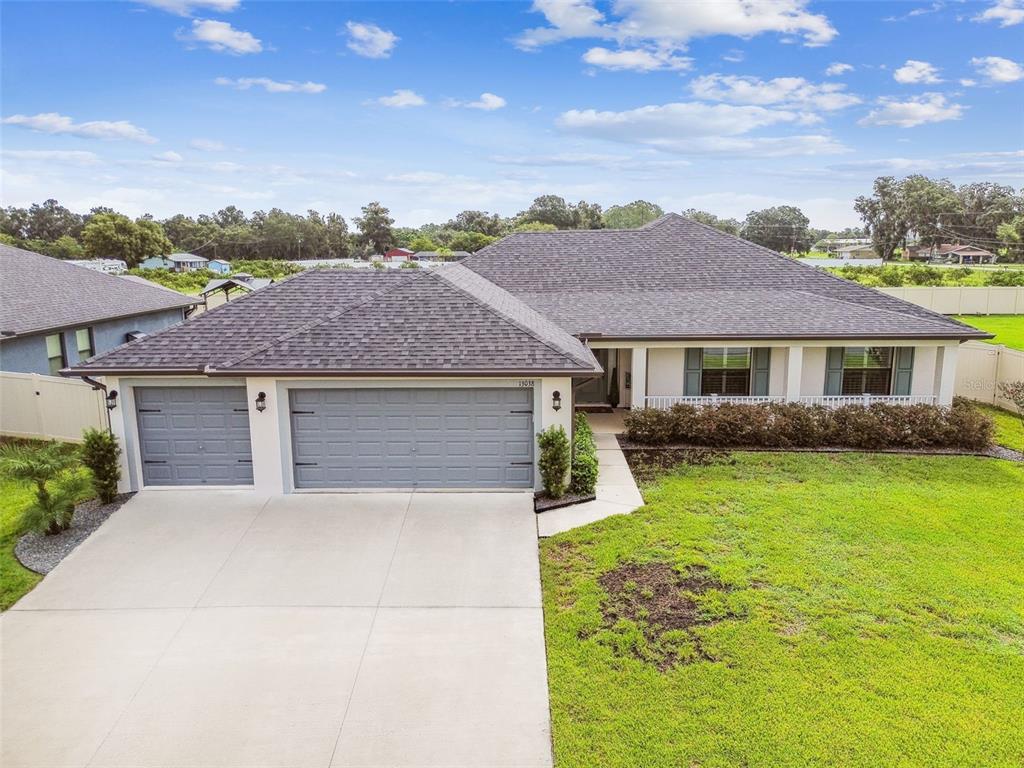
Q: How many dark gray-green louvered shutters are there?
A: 4